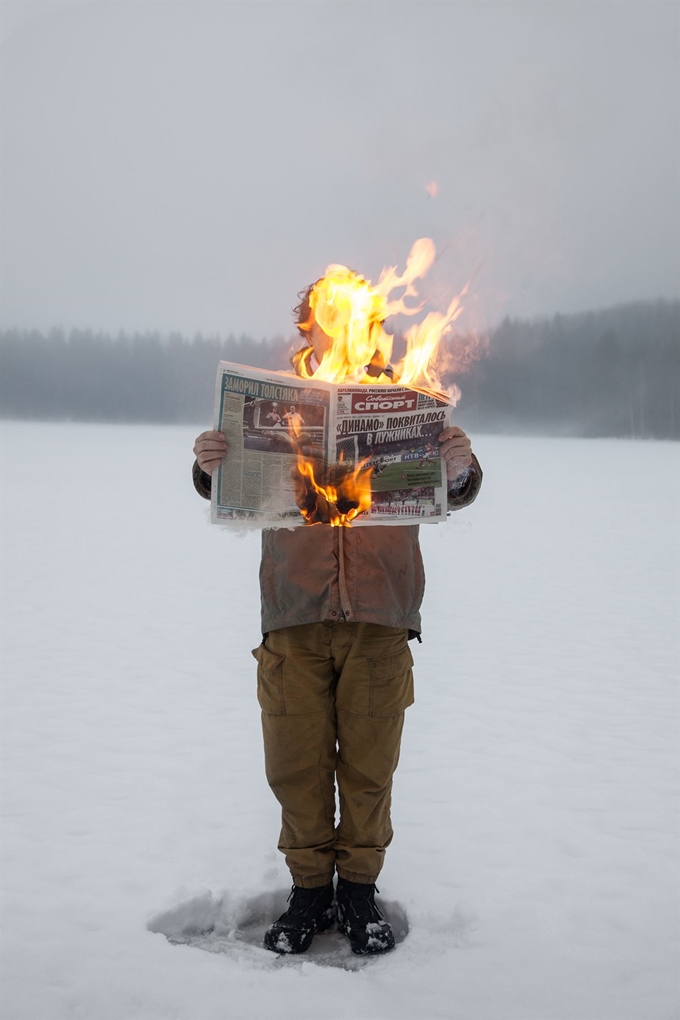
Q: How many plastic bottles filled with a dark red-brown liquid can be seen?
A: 0